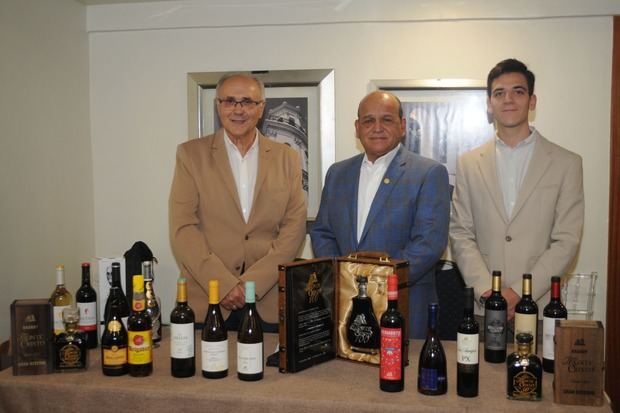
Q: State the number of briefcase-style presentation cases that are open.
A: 1